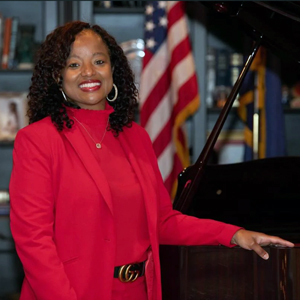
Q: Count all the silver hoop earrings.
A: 2